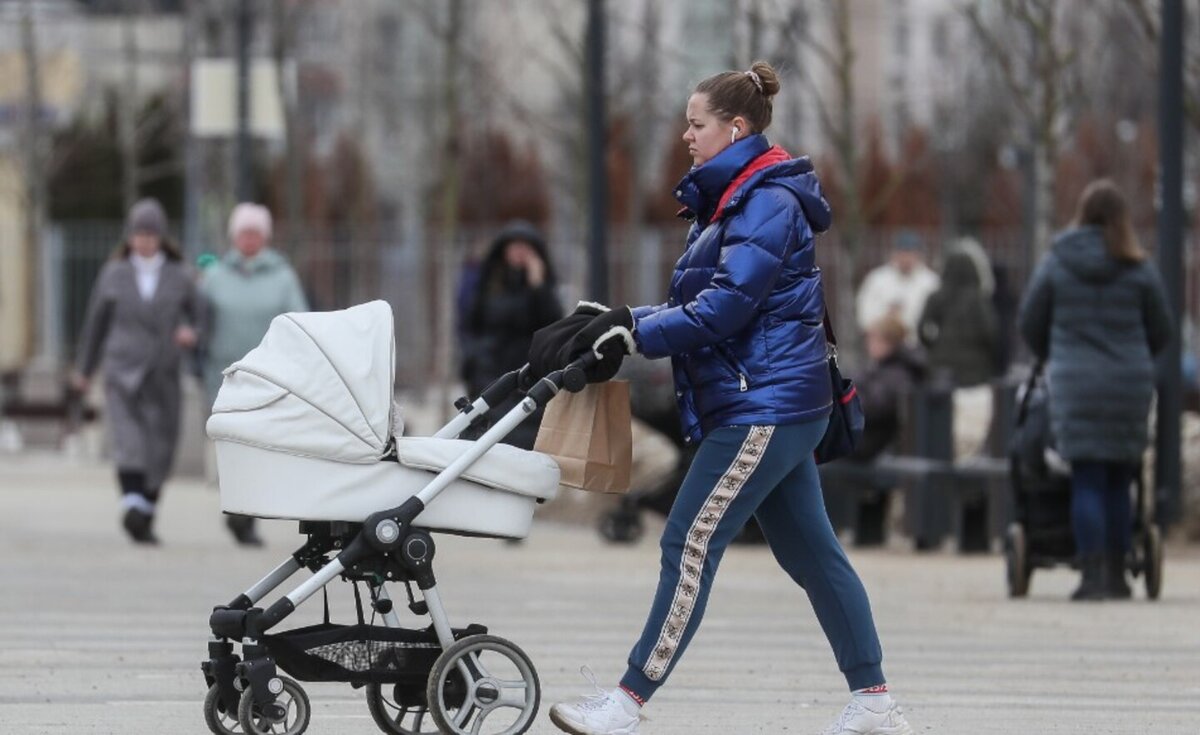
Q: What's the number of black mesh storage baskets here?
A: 1